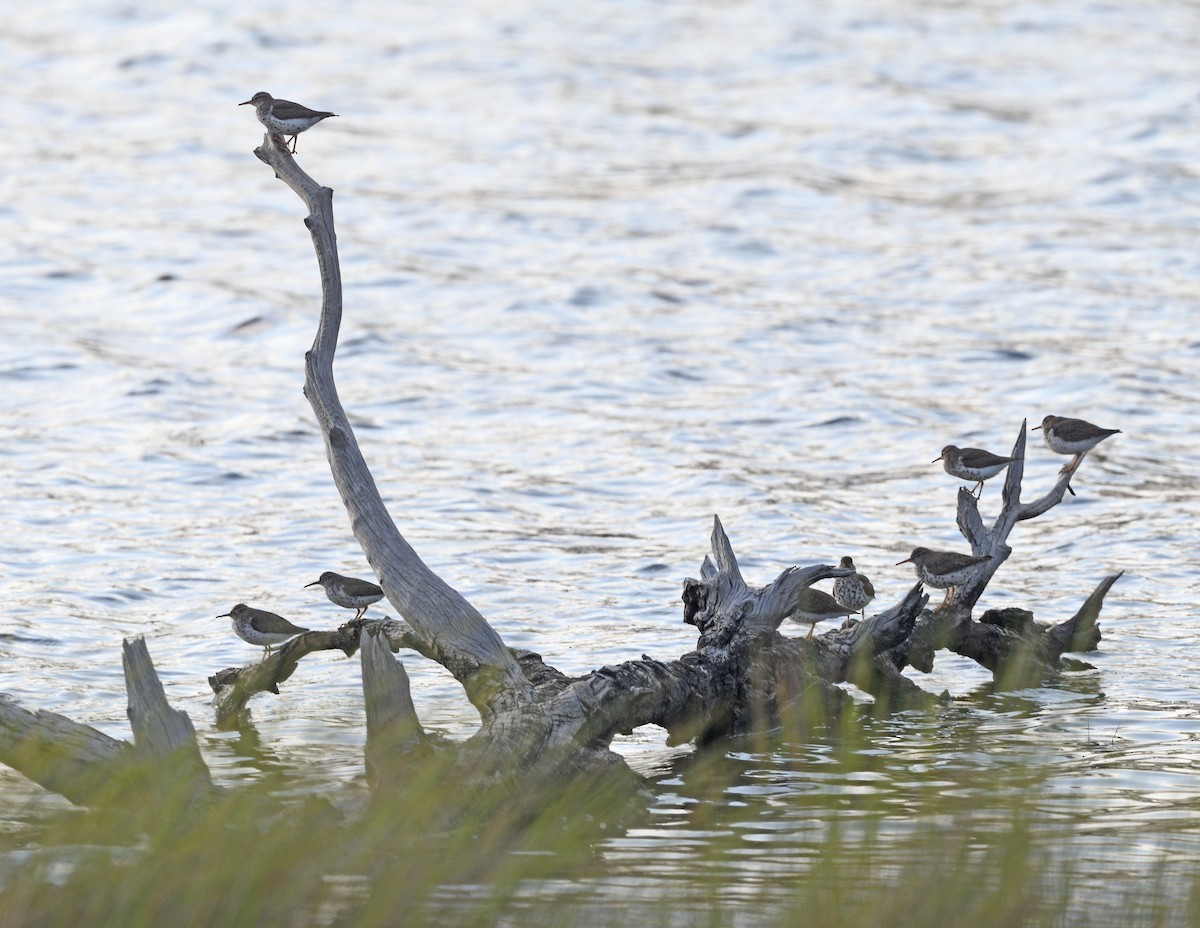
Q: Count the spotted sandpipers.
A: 8